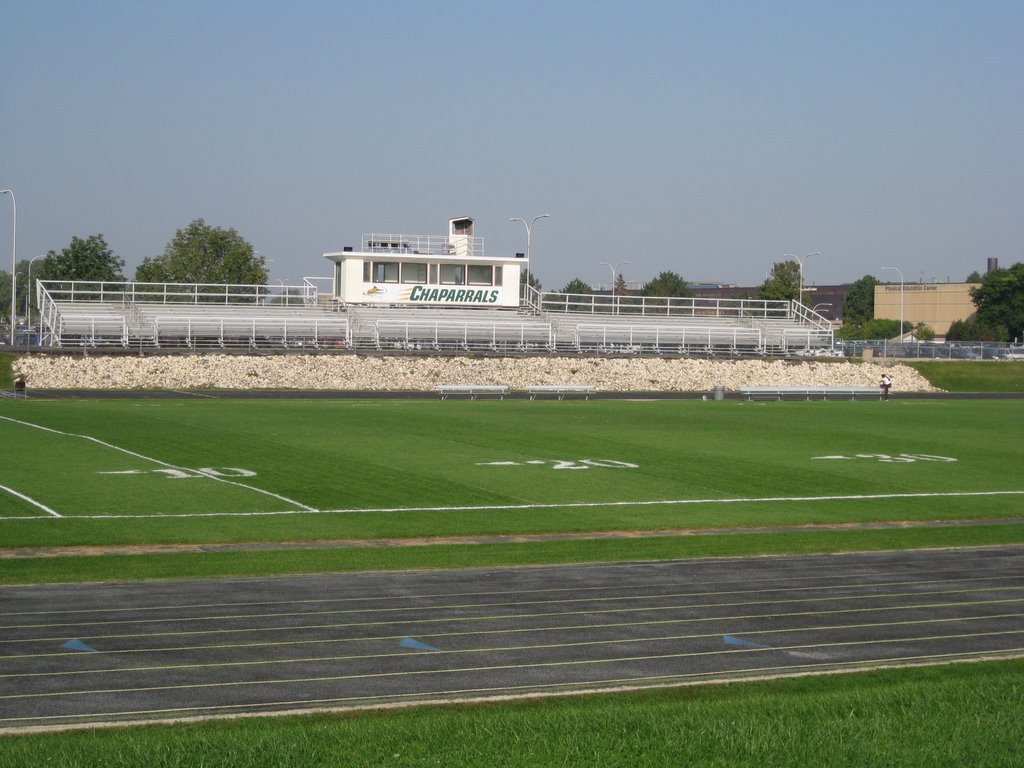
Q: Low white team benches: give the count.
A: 3